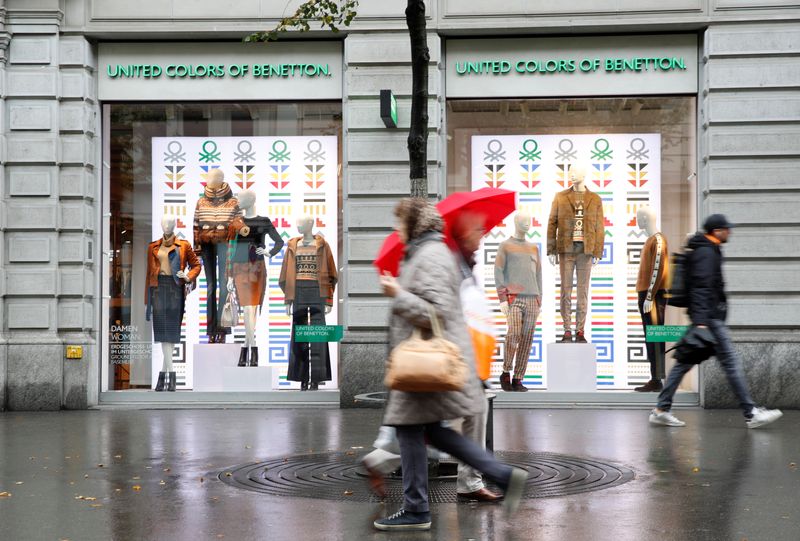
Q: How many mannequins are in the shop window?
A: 7